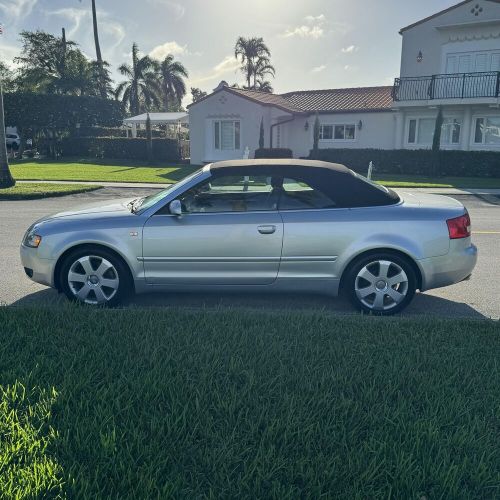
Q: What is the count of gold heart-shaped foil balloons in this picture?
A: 0